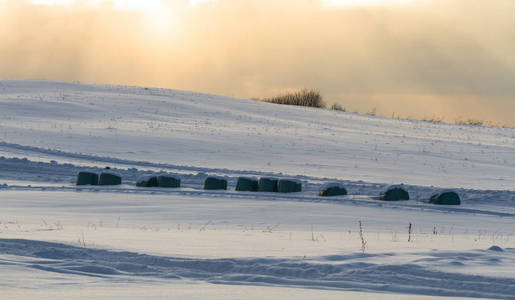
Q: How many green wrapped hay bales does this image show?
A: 11